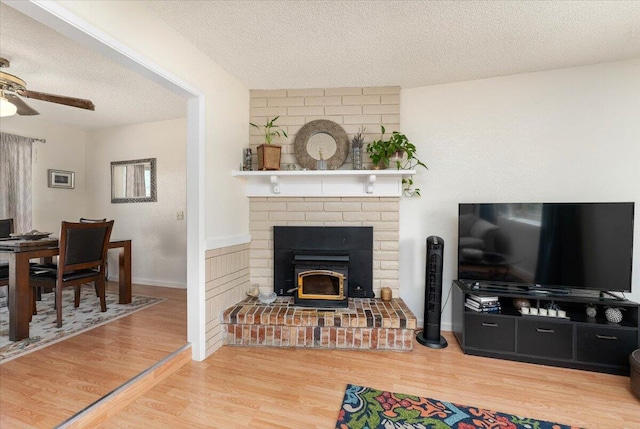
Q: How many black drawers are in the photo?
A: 3